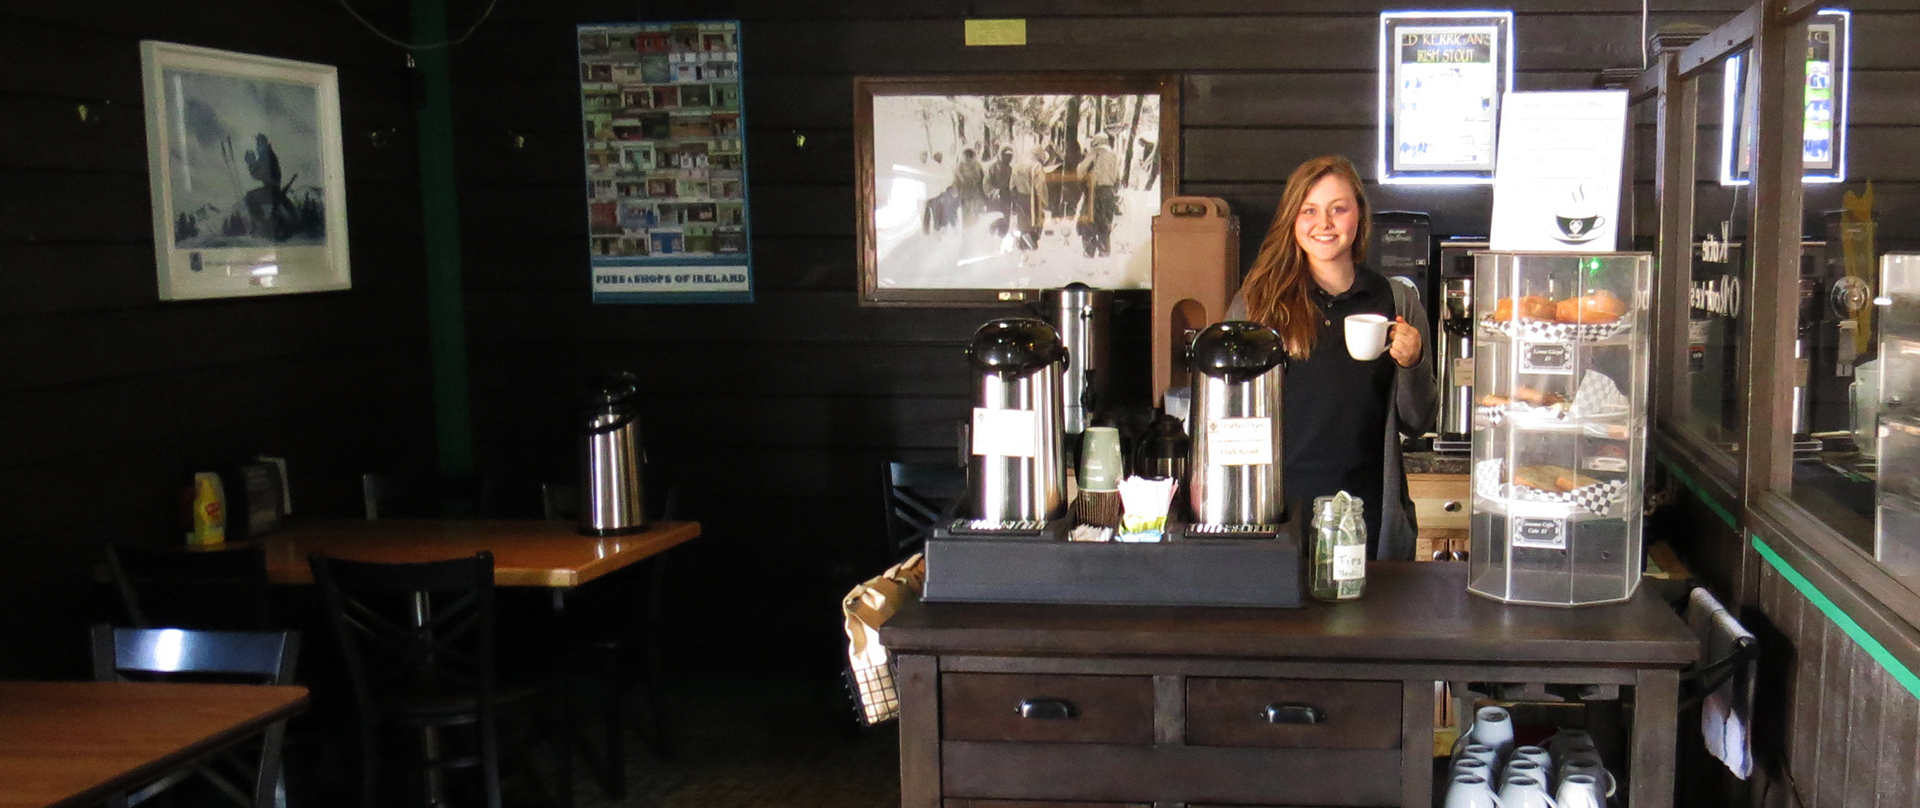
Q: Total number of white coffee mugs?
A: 12